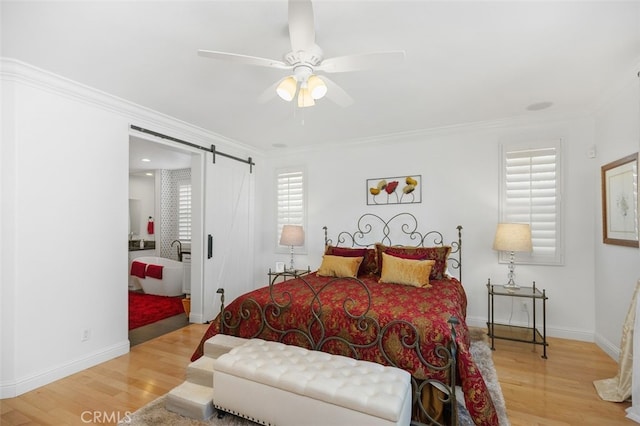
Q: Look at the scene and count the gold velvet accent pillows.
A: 2